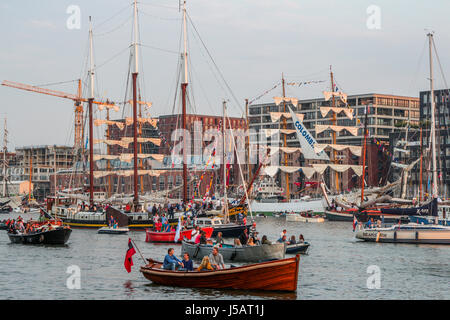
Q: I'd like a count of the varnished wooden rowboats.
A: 1